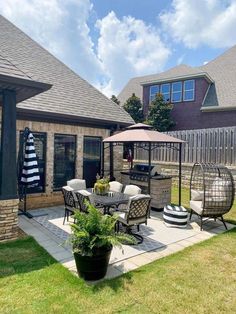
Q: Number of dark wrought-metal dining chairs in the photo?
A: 6